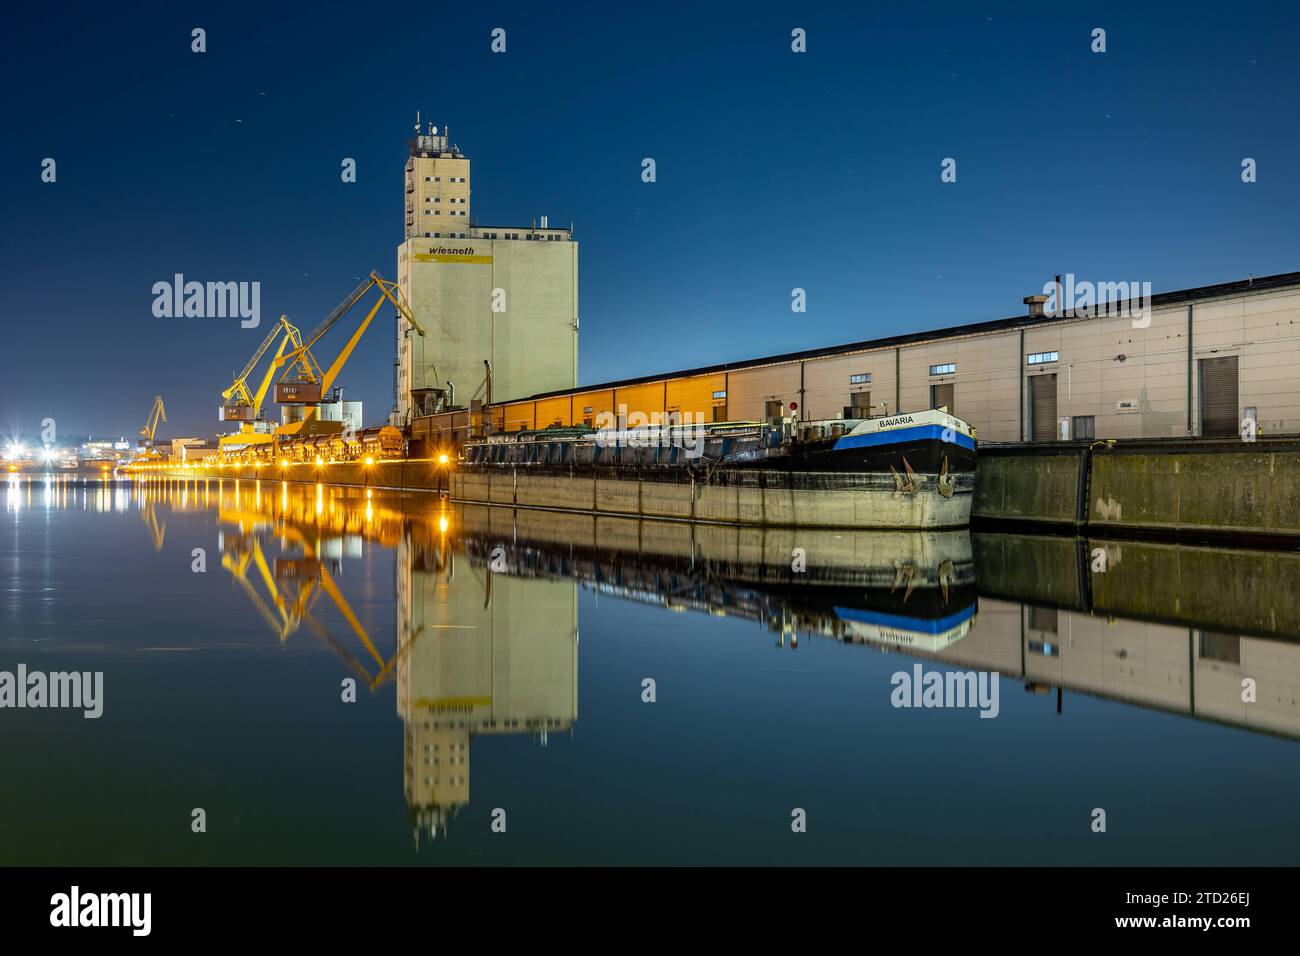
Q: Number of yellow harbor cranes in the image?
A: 3